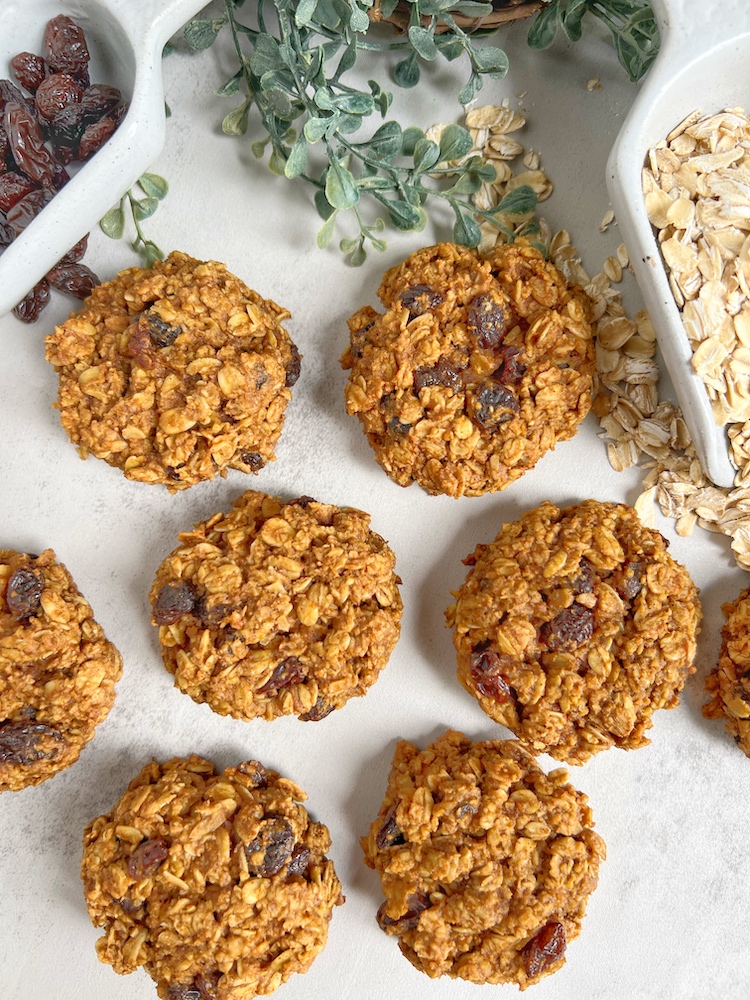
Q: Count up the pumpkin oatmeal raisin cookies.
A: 8